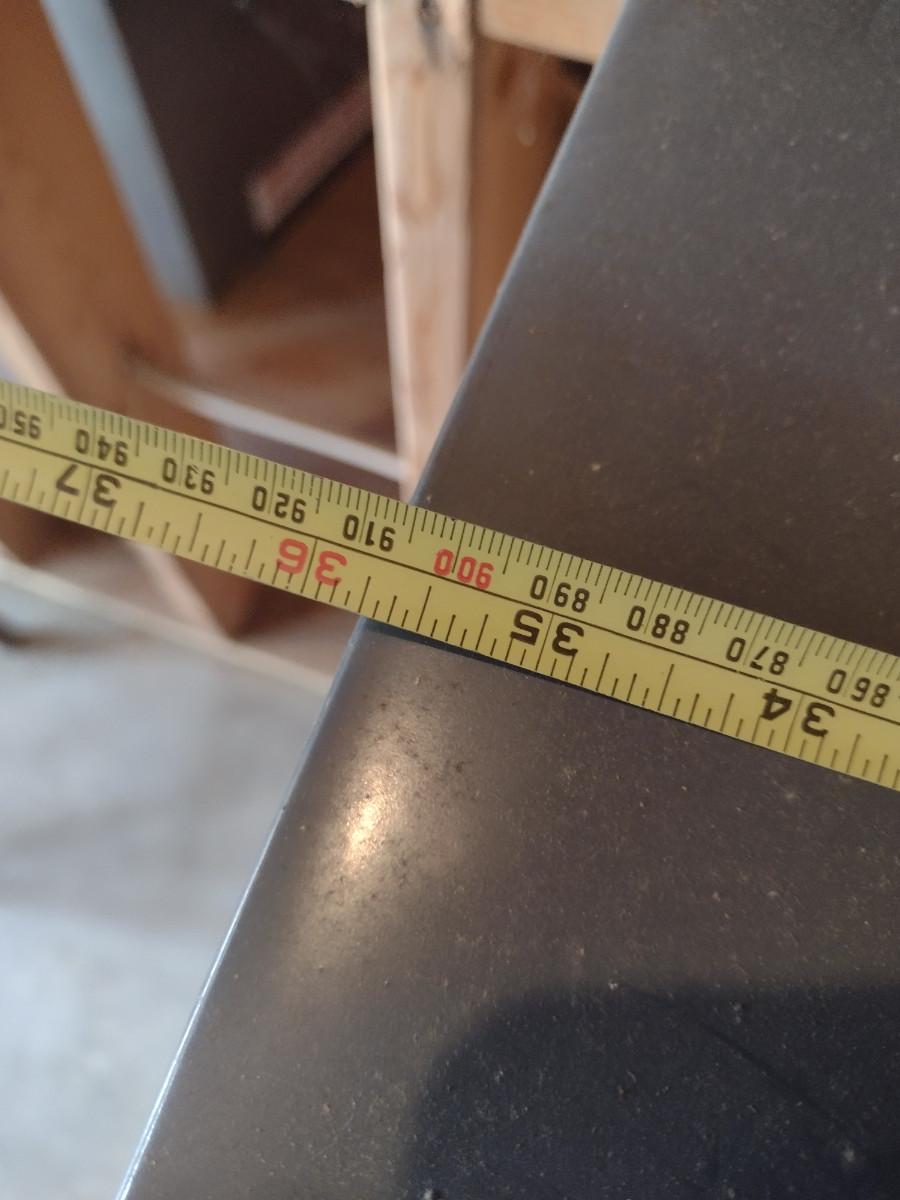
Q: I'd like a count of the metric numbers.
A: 10